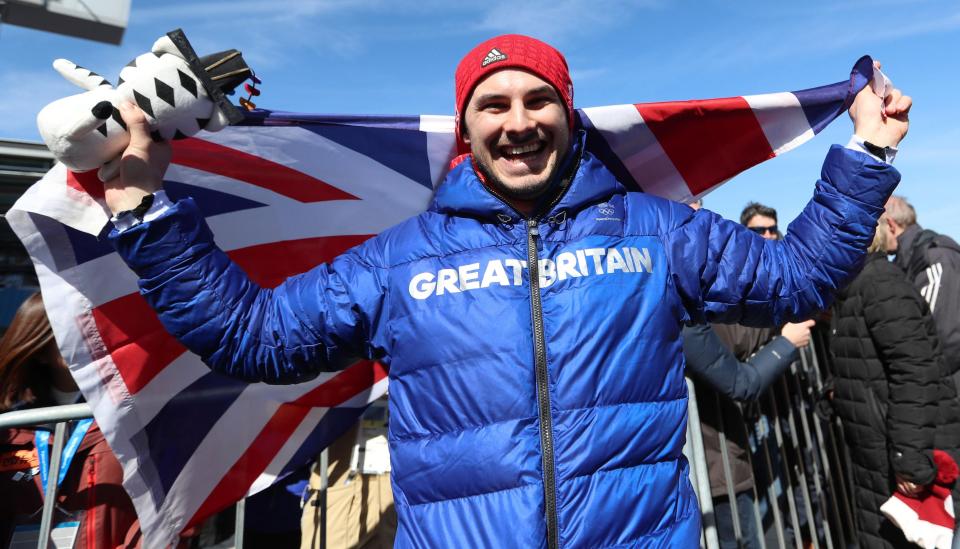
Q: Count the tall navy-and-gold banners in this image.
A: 0